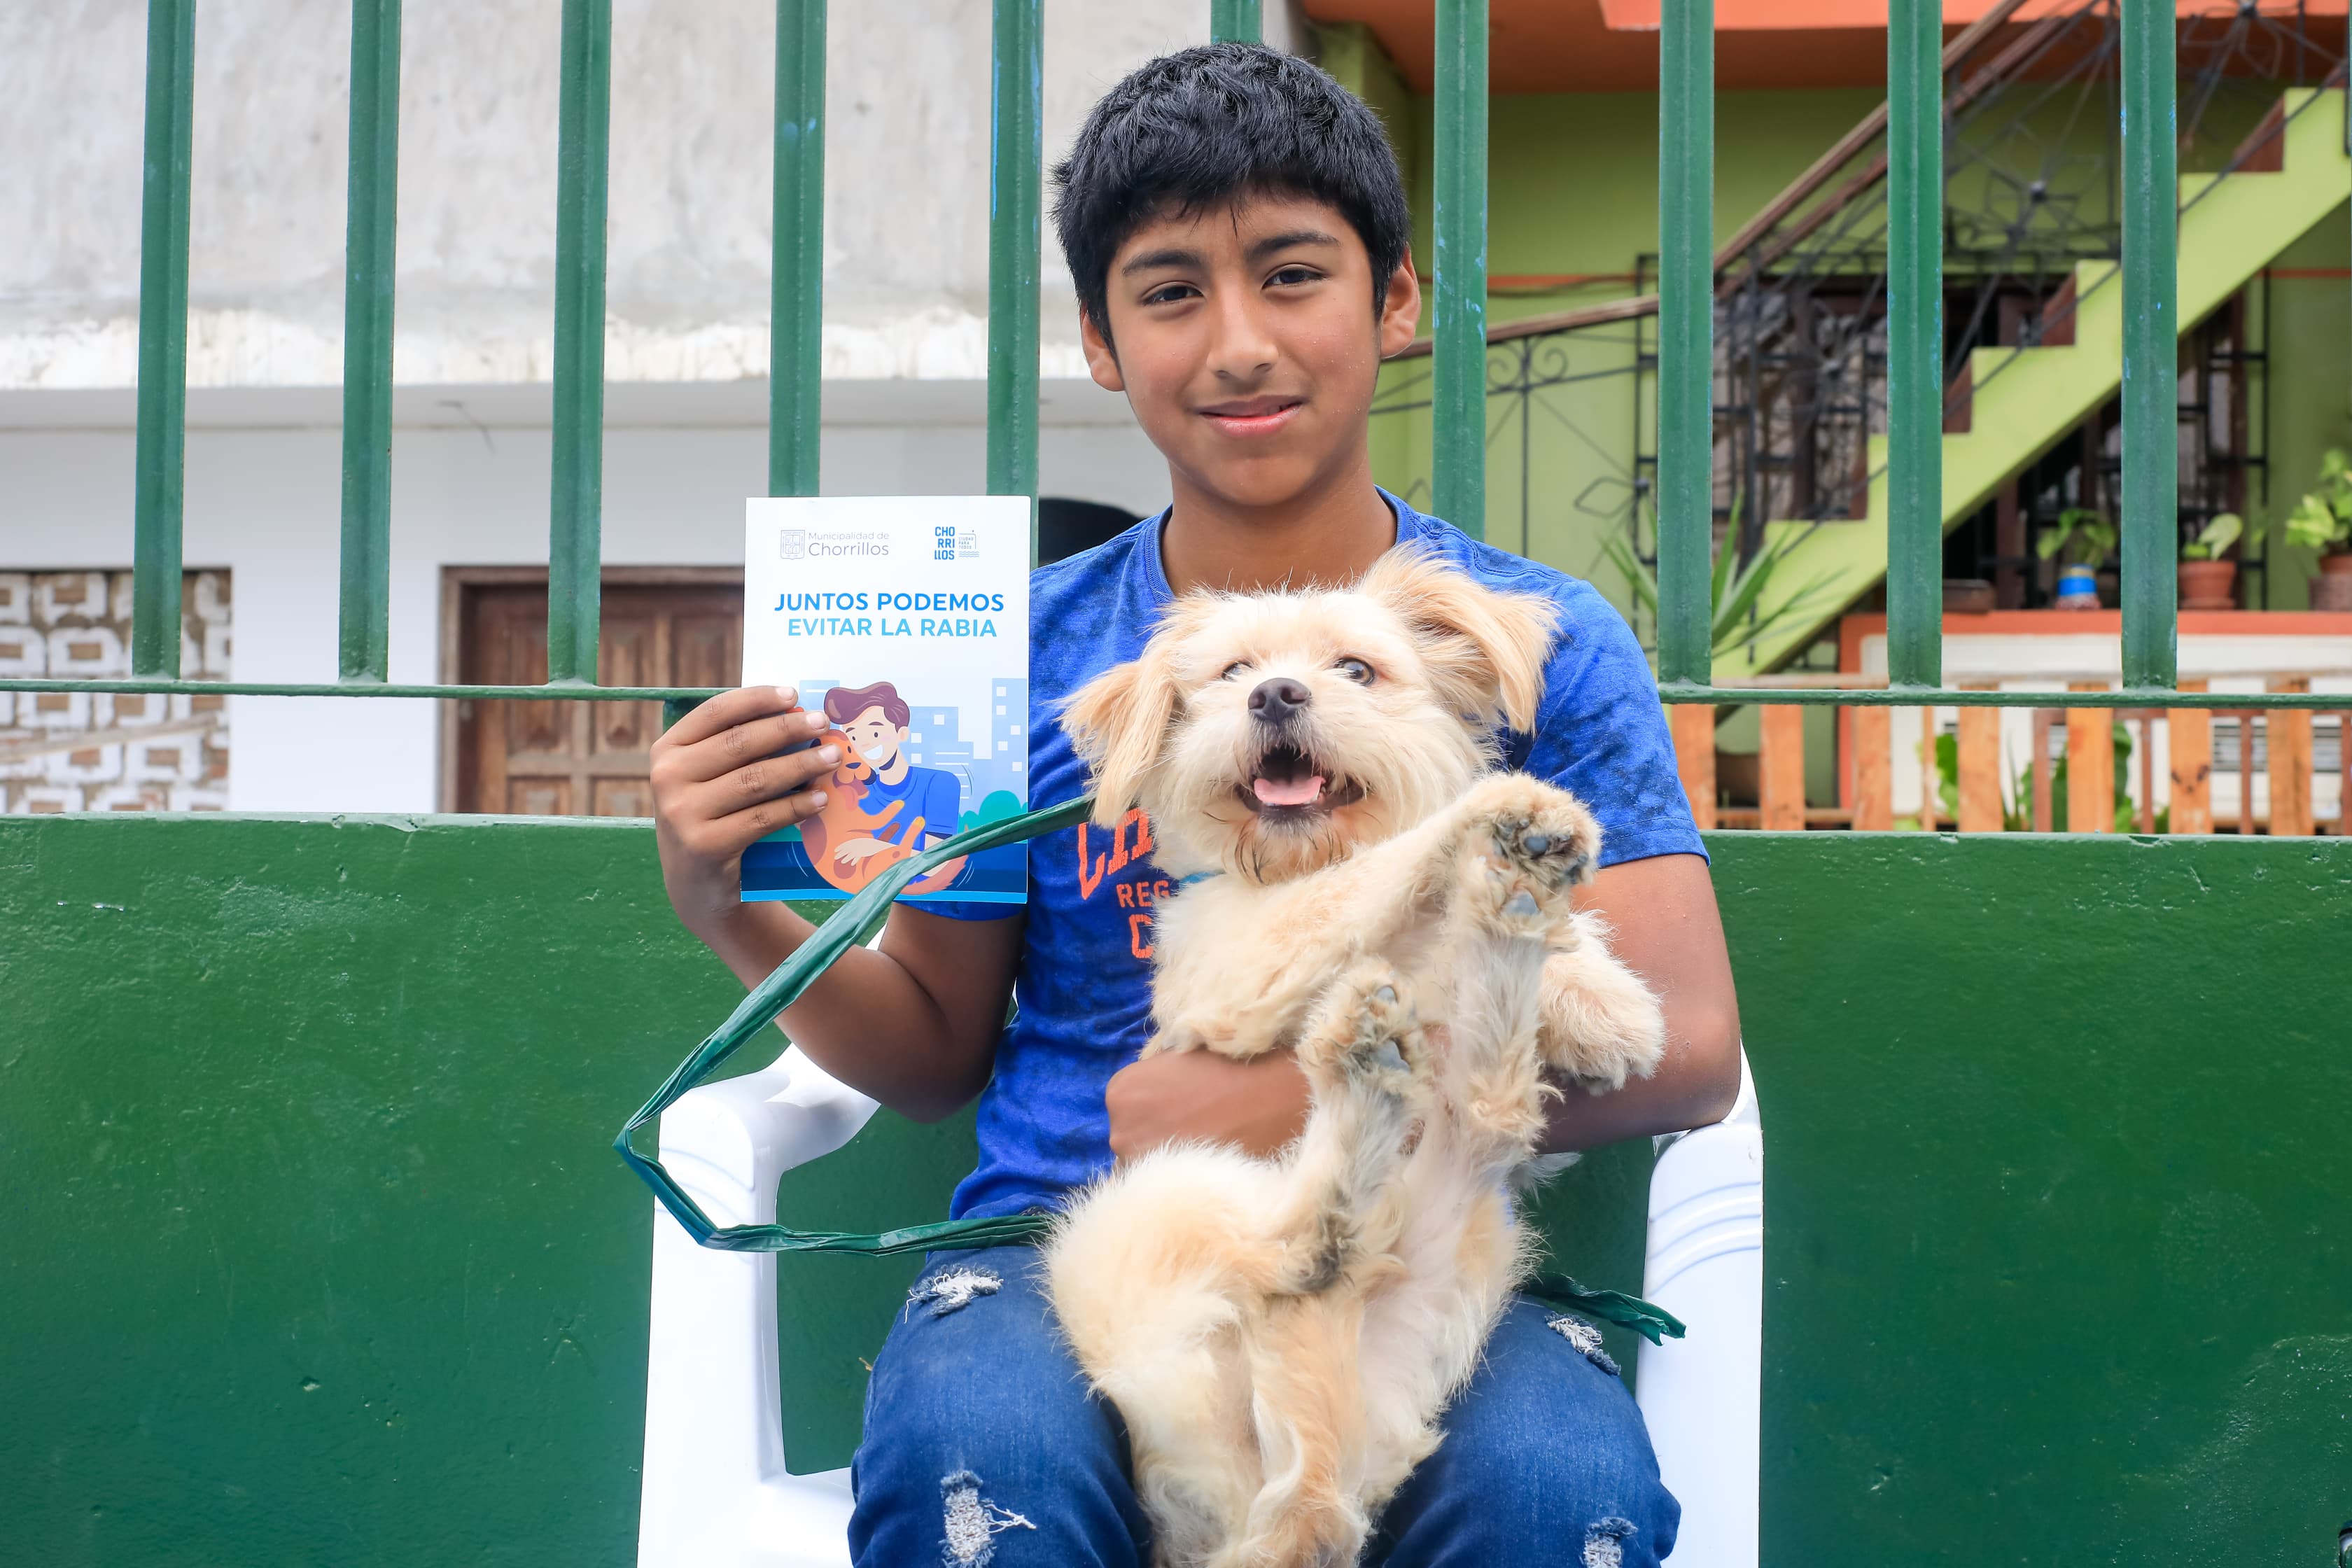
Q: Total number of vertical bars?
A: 10